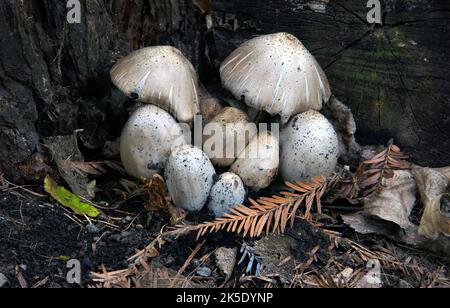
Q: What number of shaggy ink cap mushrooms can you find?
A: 8